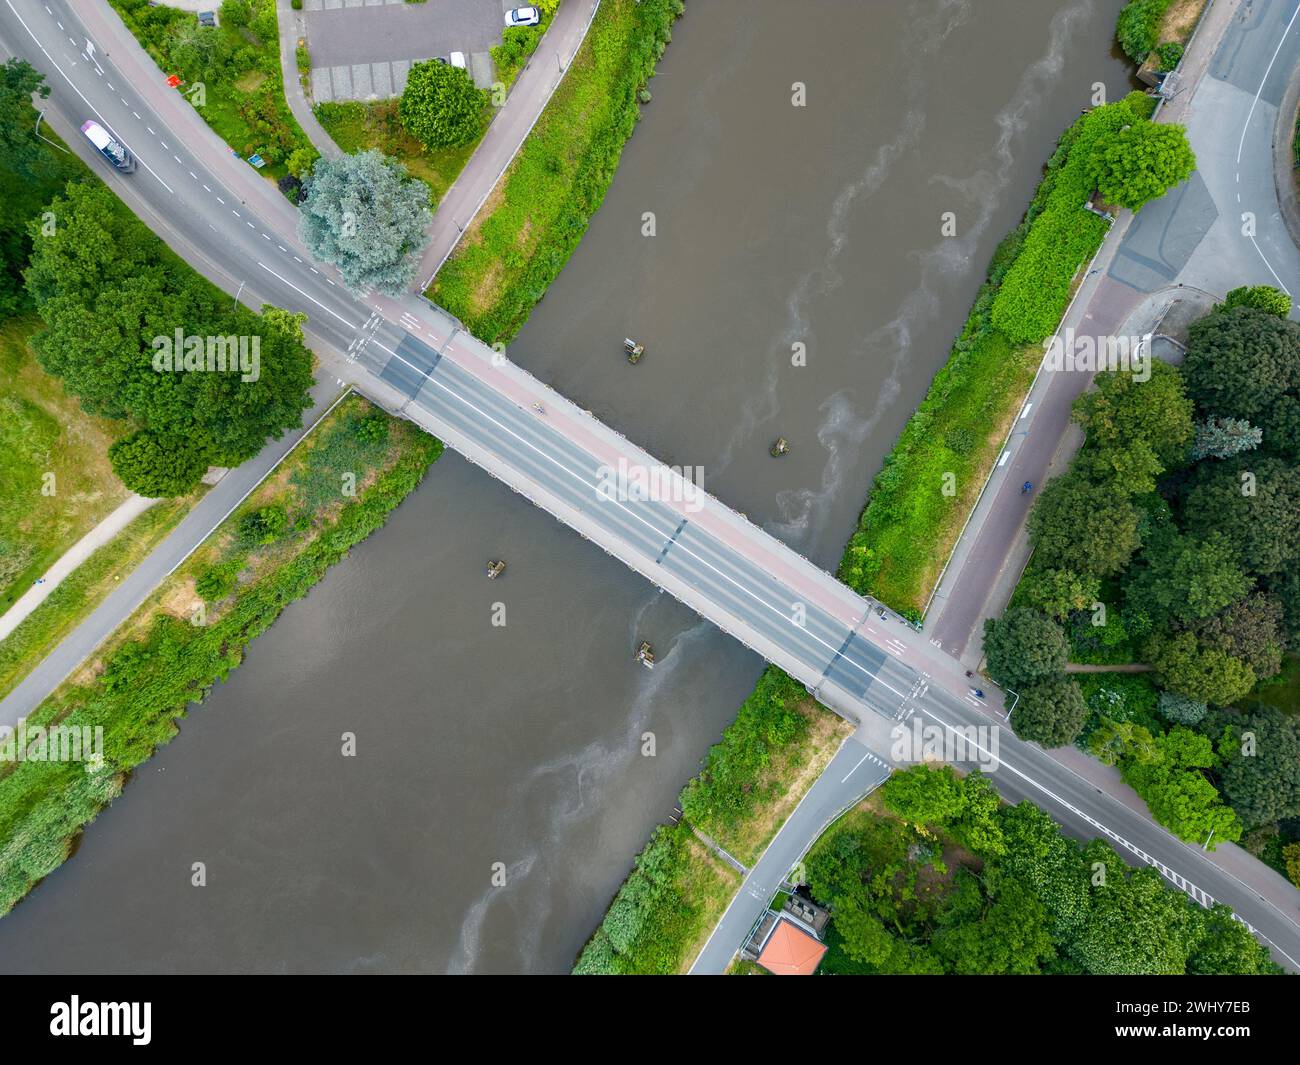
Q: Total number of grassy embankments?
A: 4